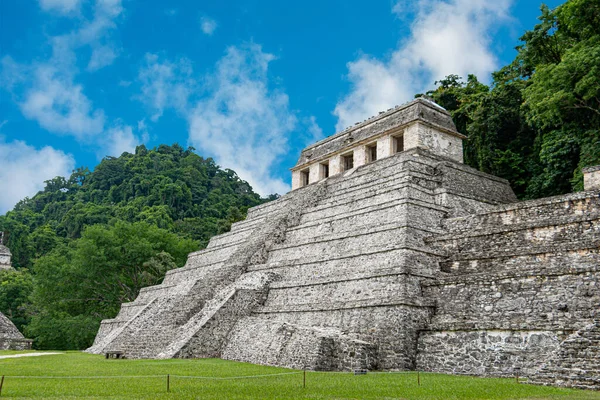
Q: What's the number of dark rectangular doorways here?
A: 5